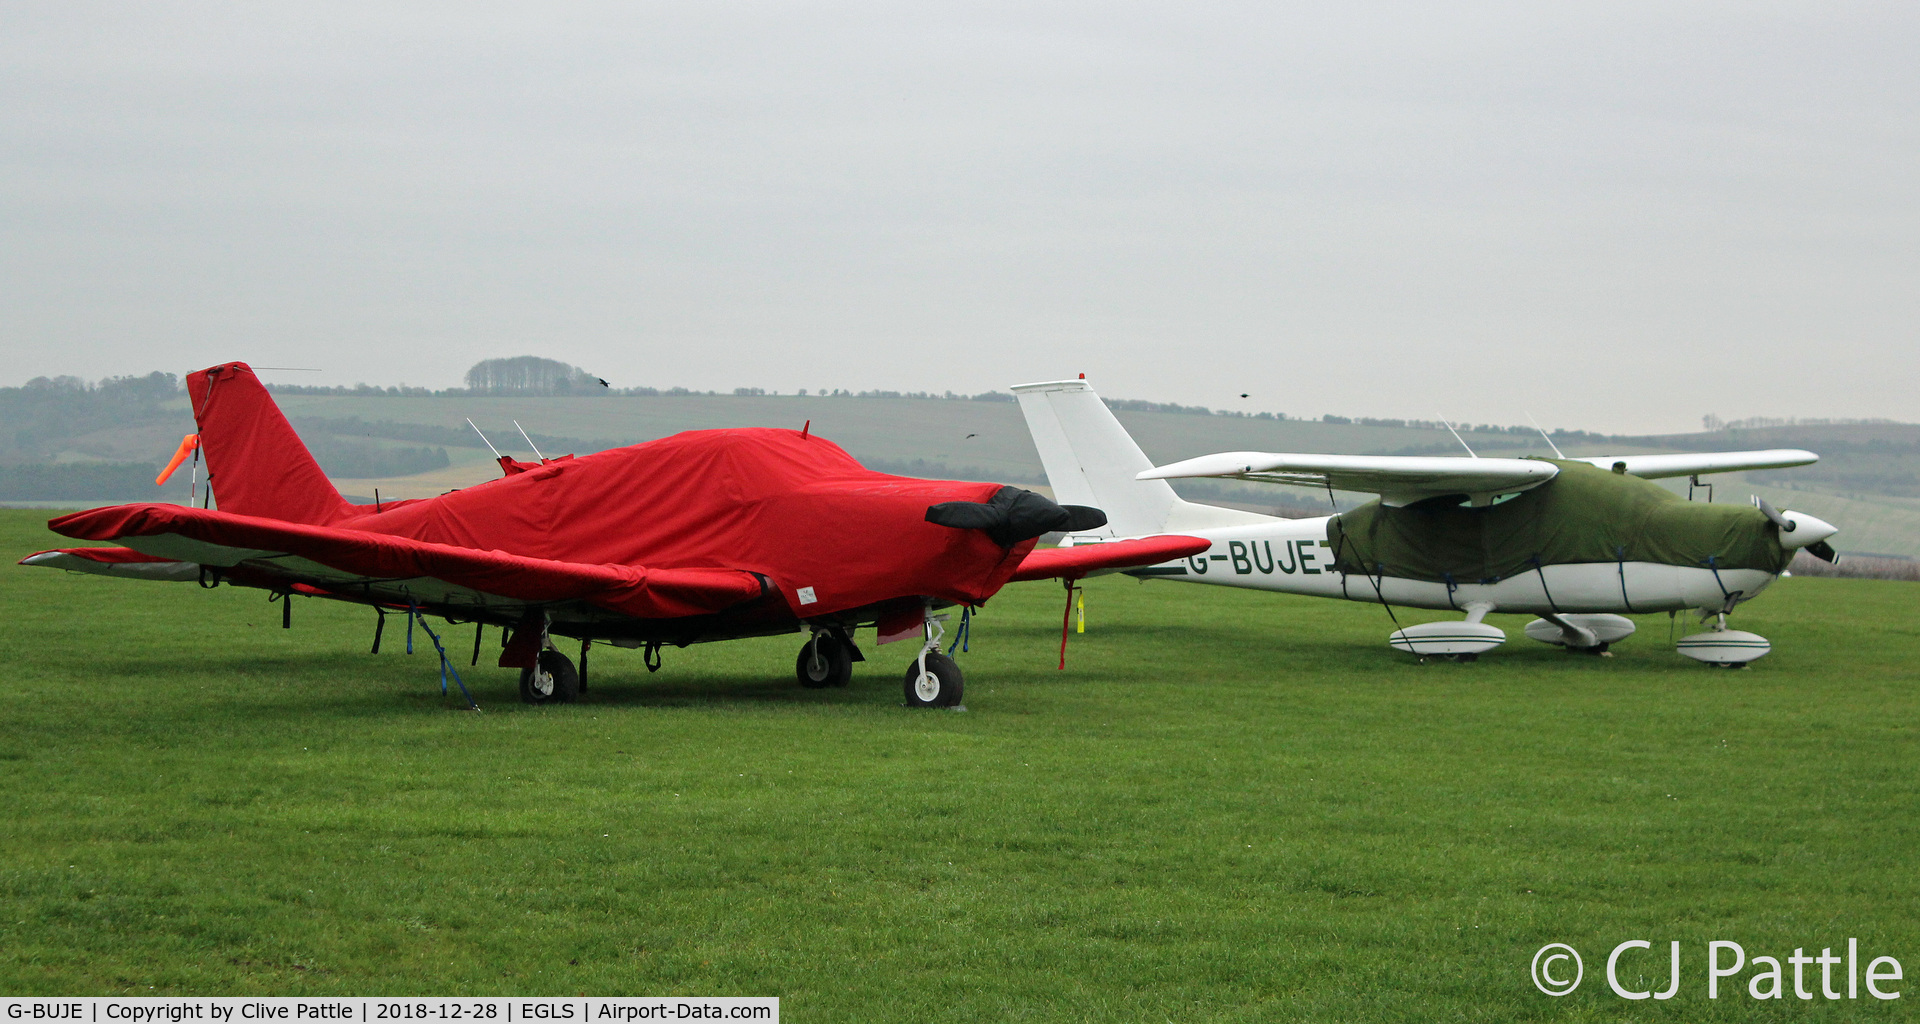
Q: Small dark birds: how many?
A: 3